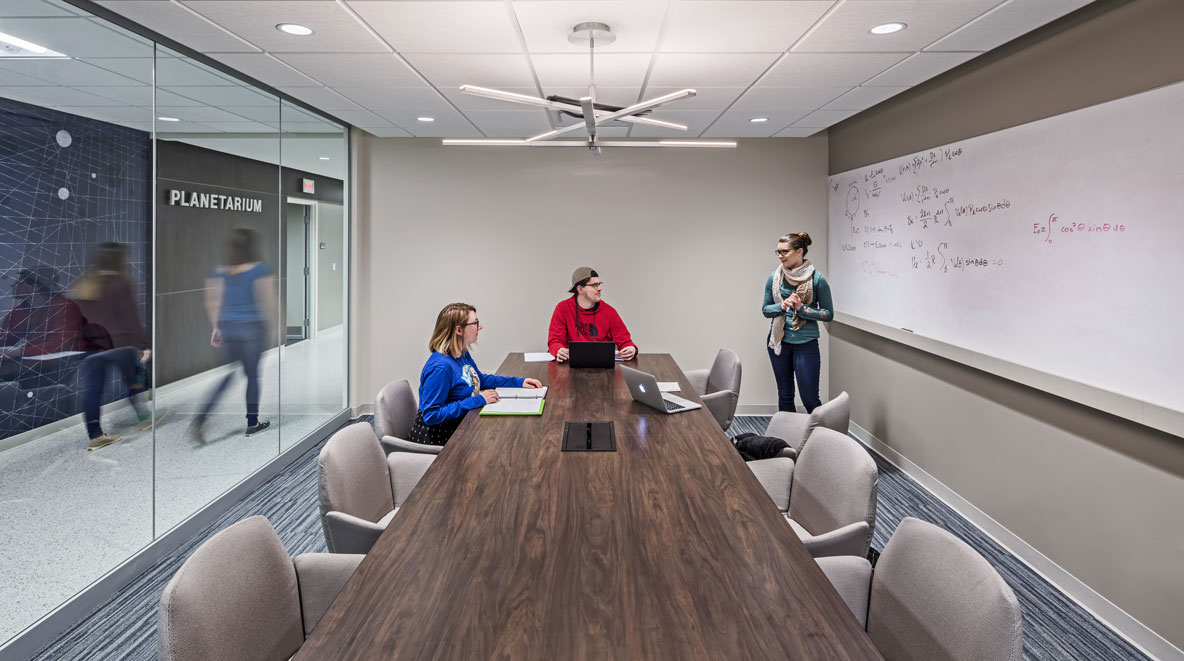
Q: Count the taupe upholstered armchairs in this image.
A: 7